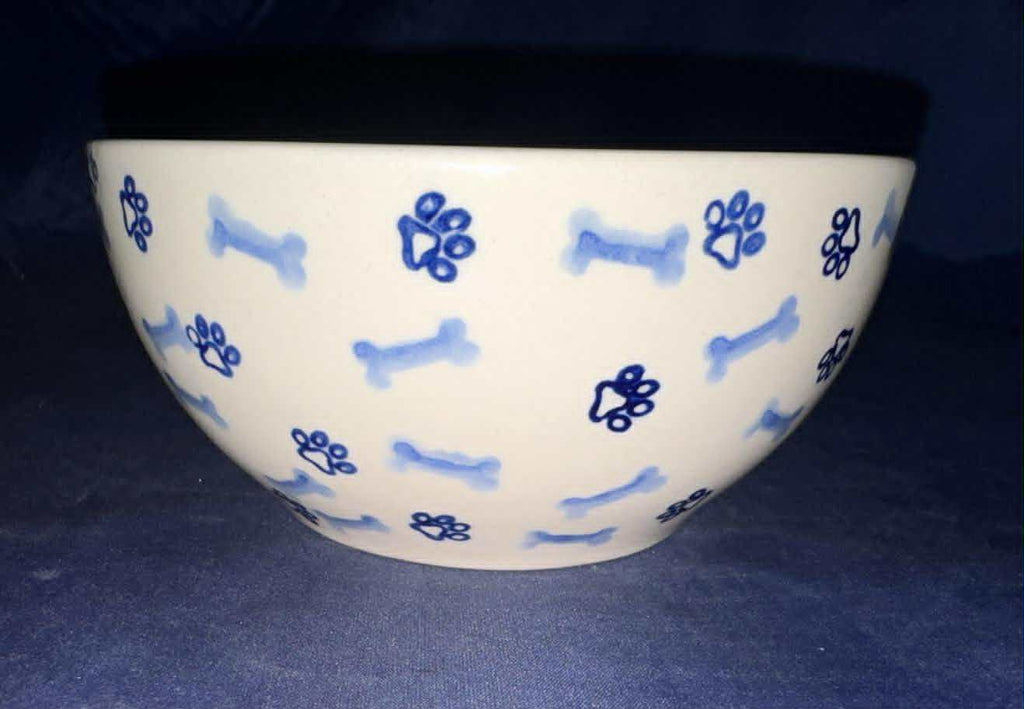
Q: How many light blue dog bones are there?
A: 13